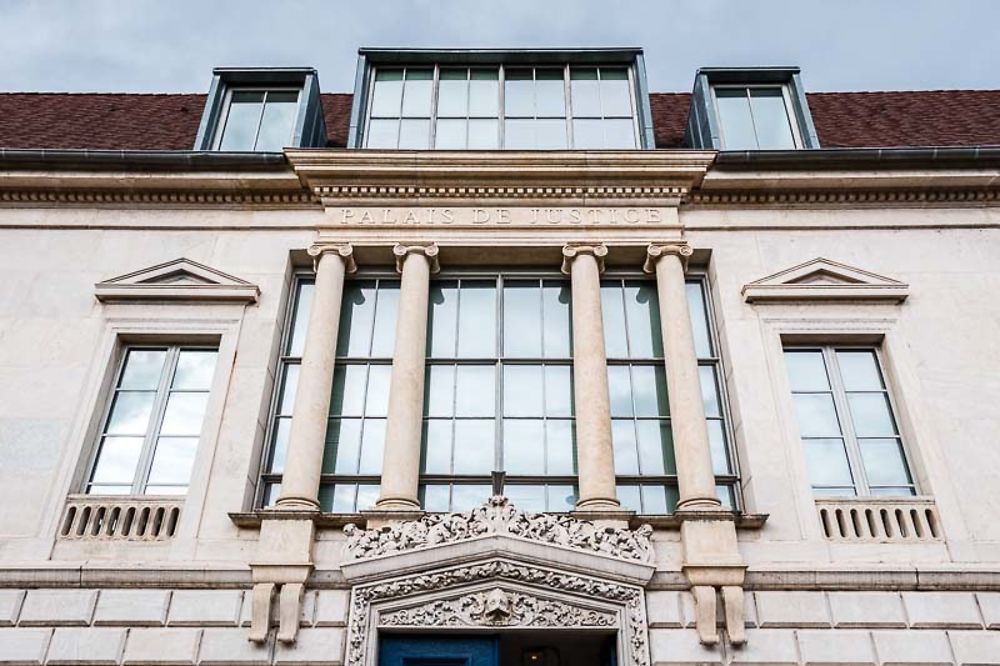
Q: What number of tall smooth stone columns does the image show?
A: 4